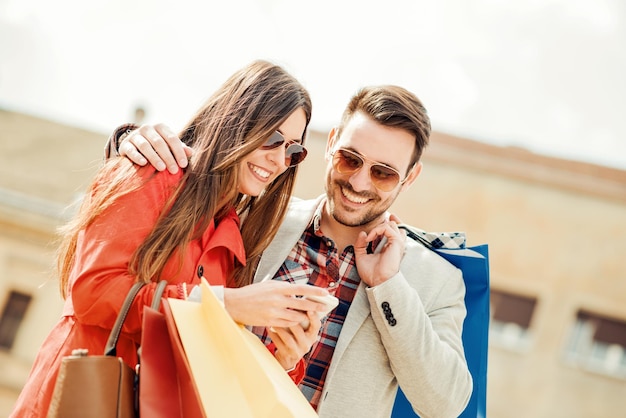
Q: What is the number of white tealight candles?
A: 0